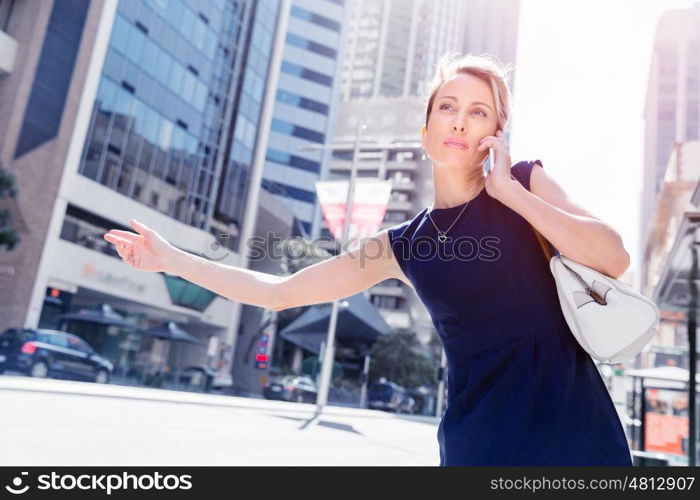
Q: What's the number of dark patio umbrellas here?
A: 2